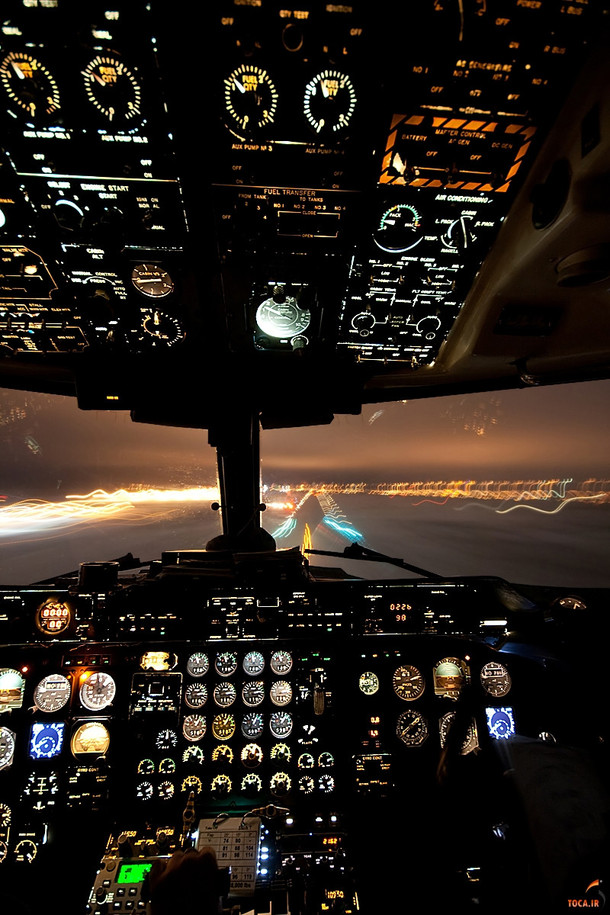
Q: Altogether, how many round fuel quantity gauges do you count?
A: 4